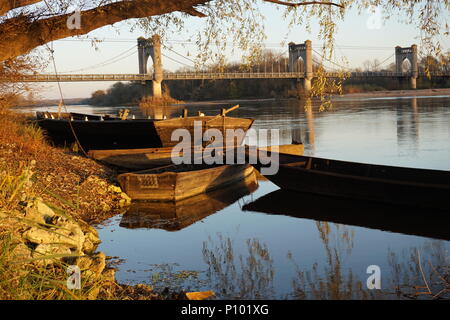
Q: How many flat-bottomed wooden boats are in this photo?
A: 4